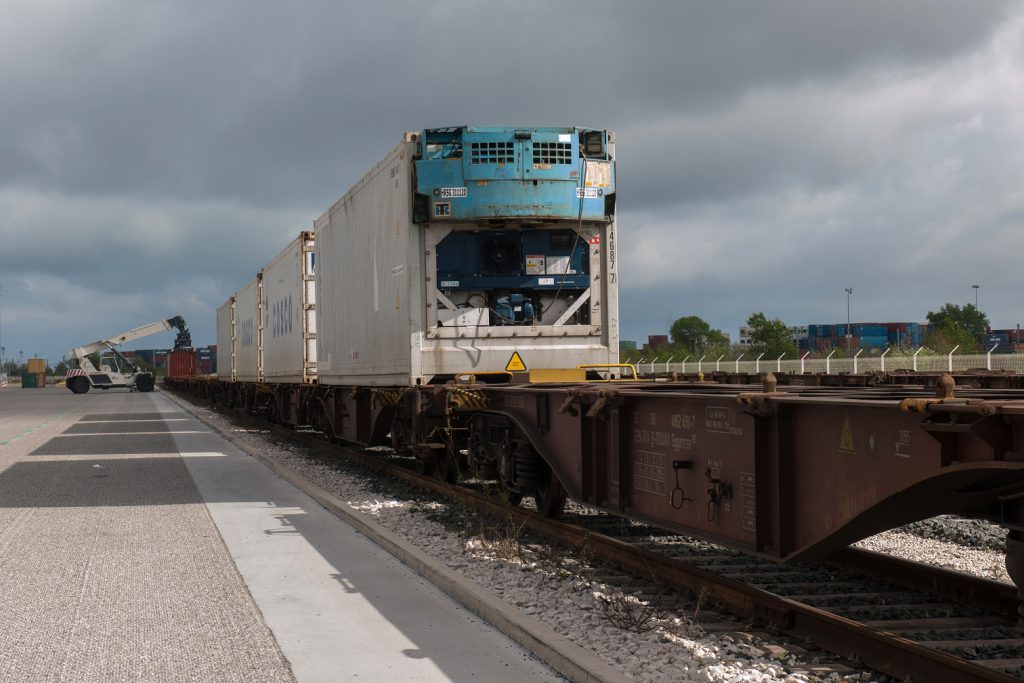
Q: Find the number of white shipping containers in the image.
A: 4